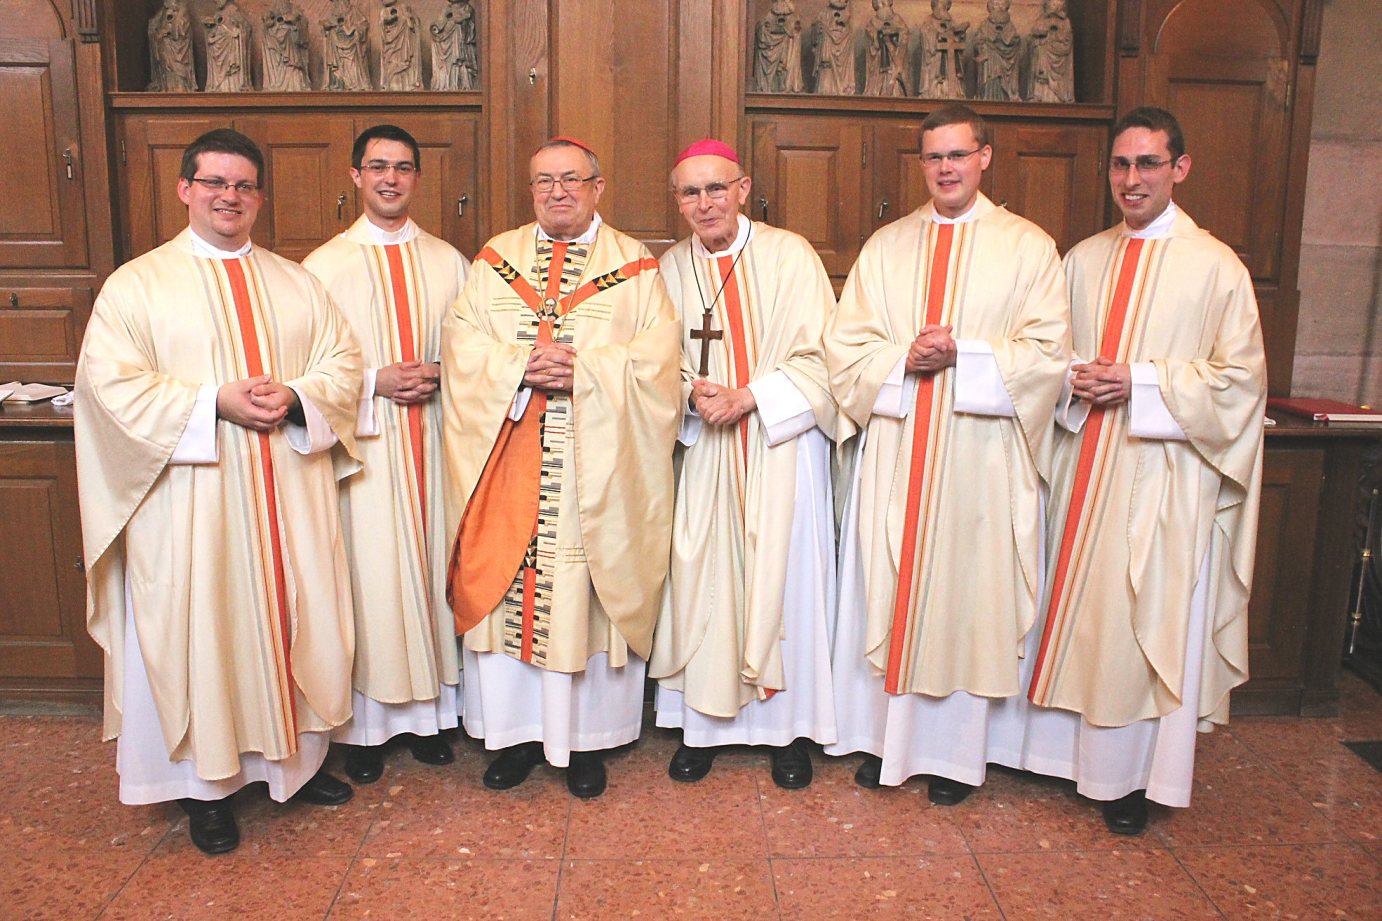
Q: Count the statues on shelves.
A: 12